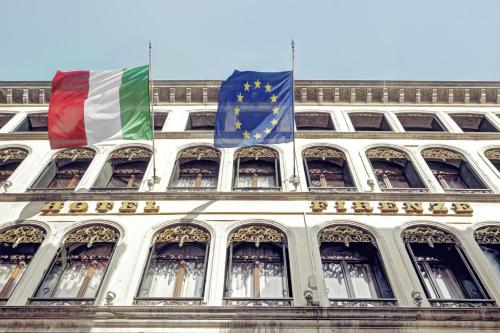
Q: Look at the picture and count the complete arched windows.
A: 12